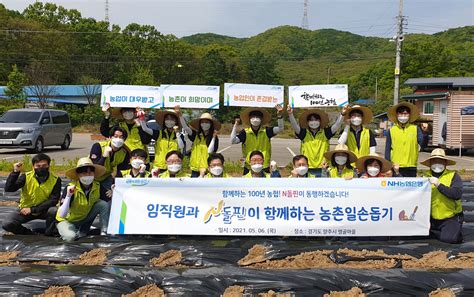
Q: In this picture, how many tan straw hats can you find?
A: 11